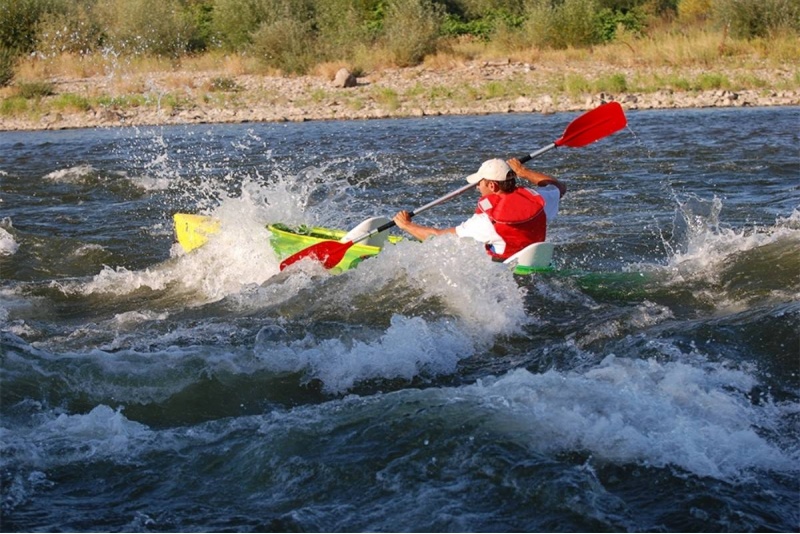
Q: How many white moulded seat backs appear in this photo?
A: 2